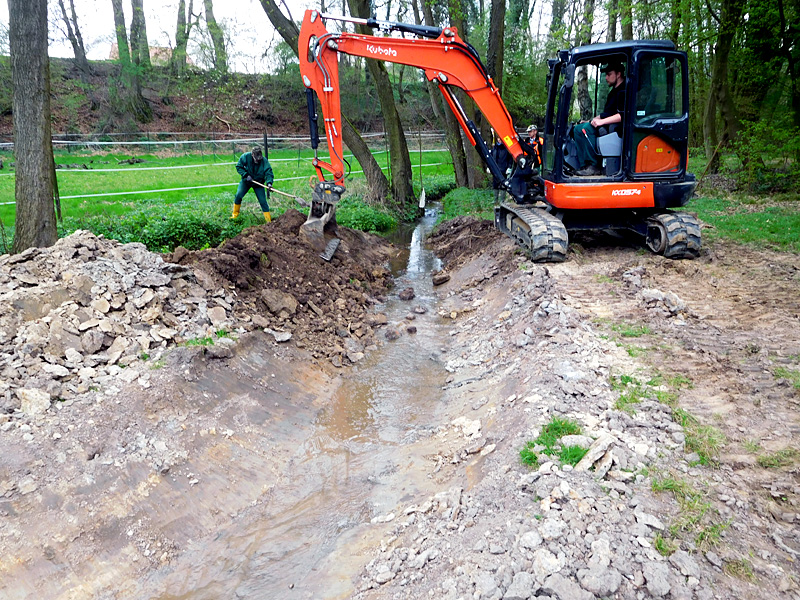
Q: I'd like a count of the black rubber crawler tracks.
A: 2